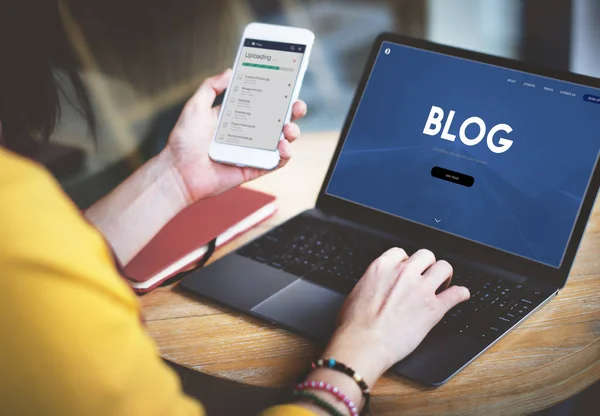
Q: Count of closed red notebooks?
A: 1